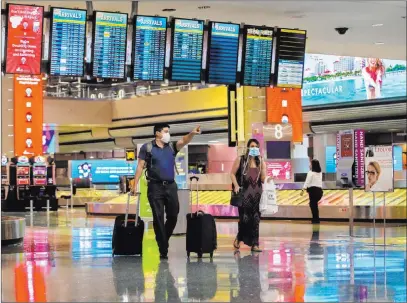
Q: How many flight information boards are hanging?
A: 7